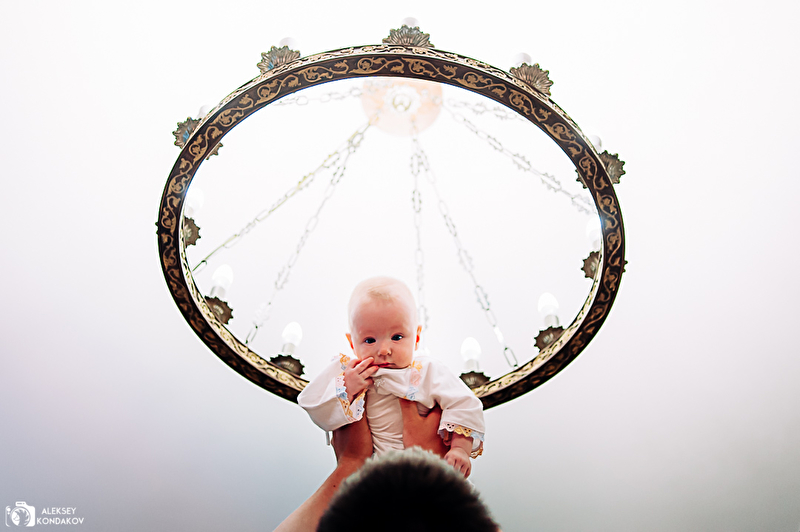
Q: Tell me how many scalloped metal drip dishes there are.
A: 11